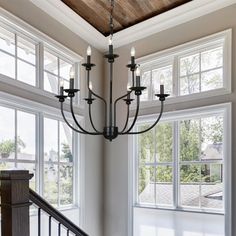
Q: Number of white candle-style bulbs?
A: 9